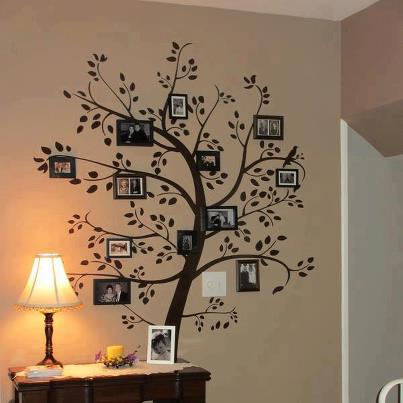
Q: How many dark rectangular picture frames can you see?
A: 12